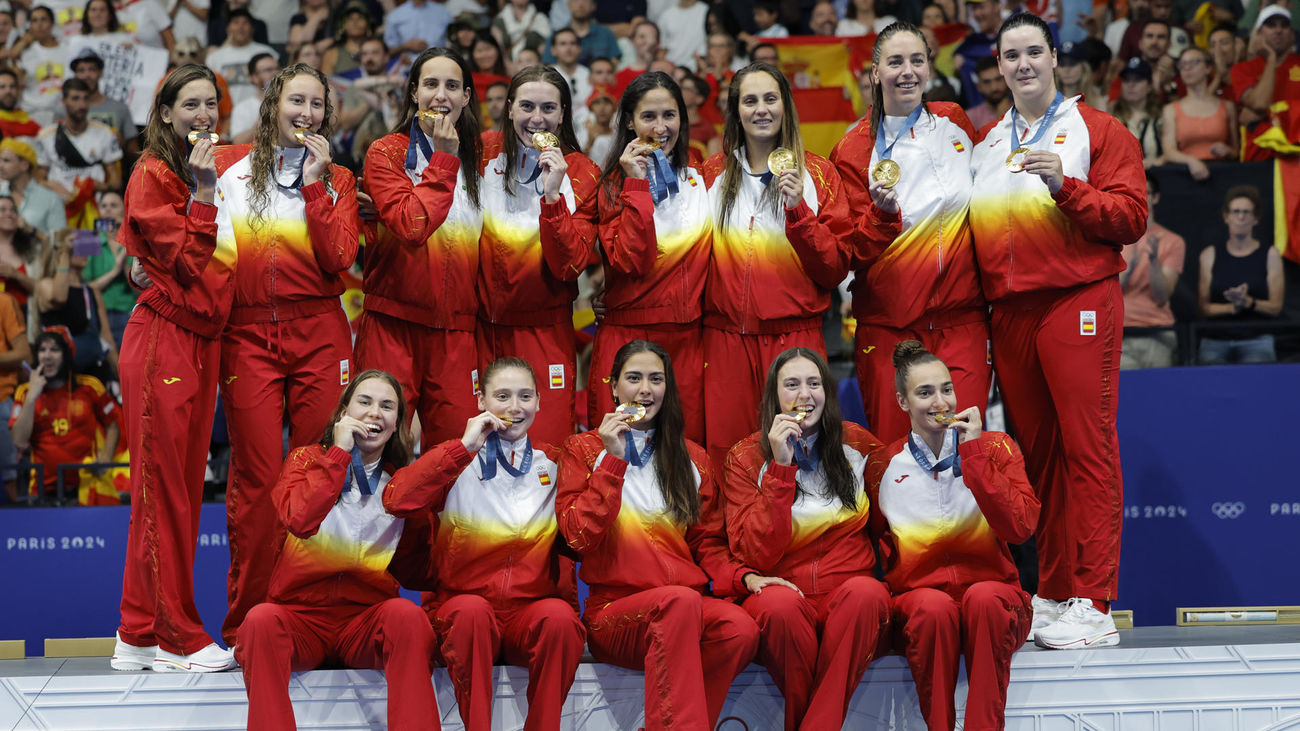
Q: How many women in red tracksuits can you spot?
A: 13